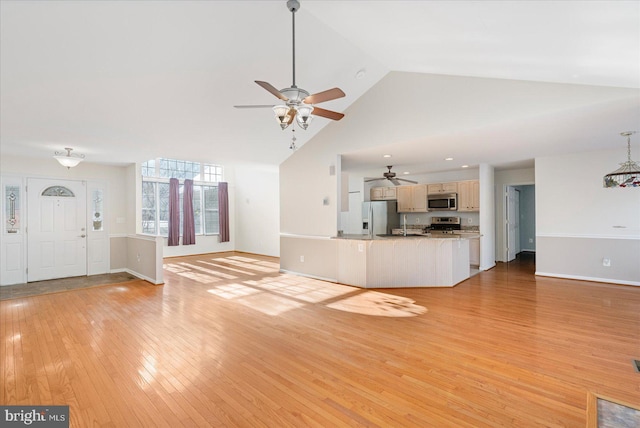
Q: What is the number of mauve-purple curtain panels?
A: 3